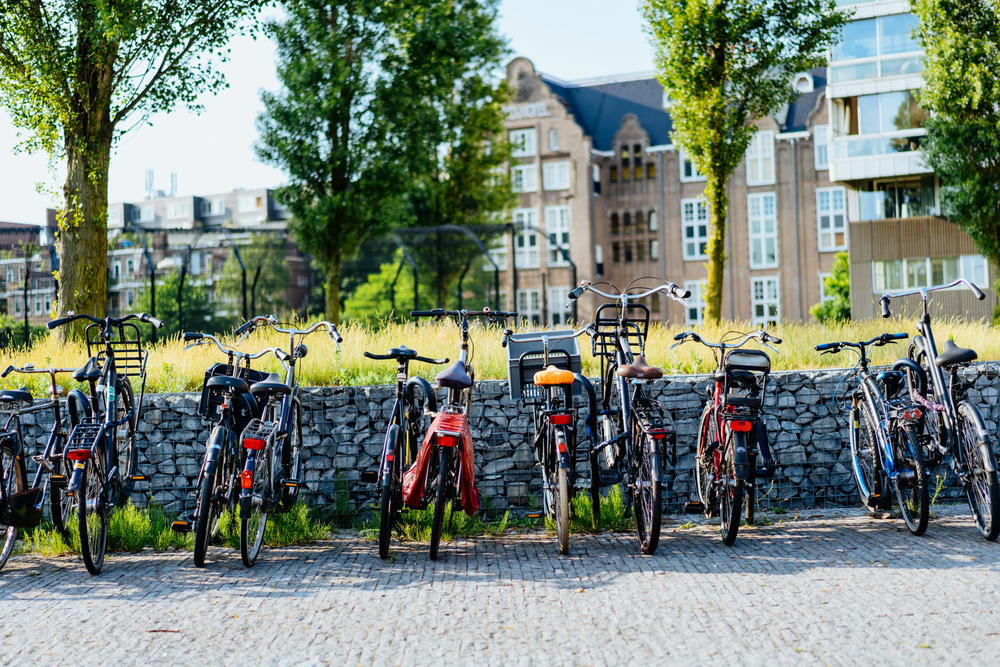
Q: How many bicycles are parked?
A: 11